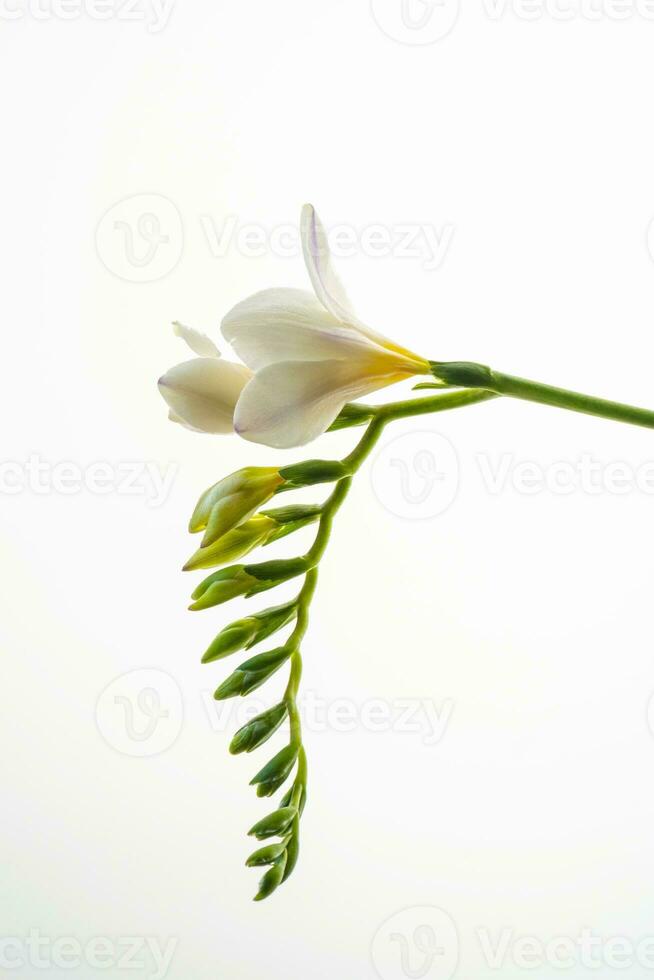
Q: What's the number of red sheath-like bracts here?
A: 0